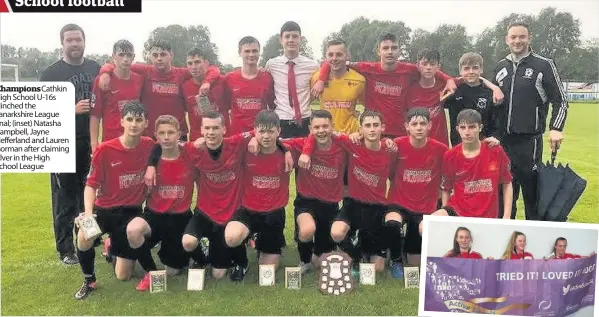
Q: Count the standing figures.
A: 11